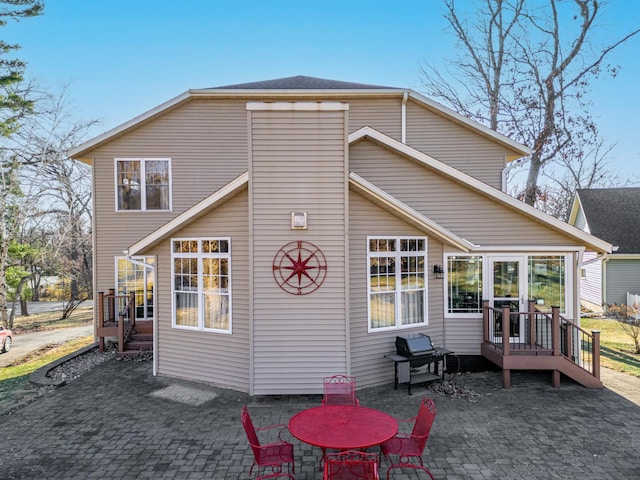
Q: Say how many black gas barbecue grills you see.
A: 1